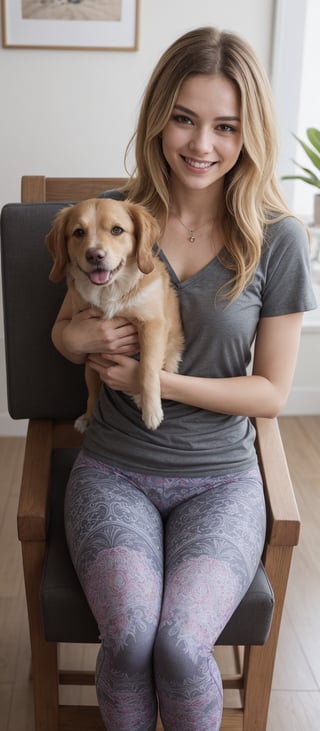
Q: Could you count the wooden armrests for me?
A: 2